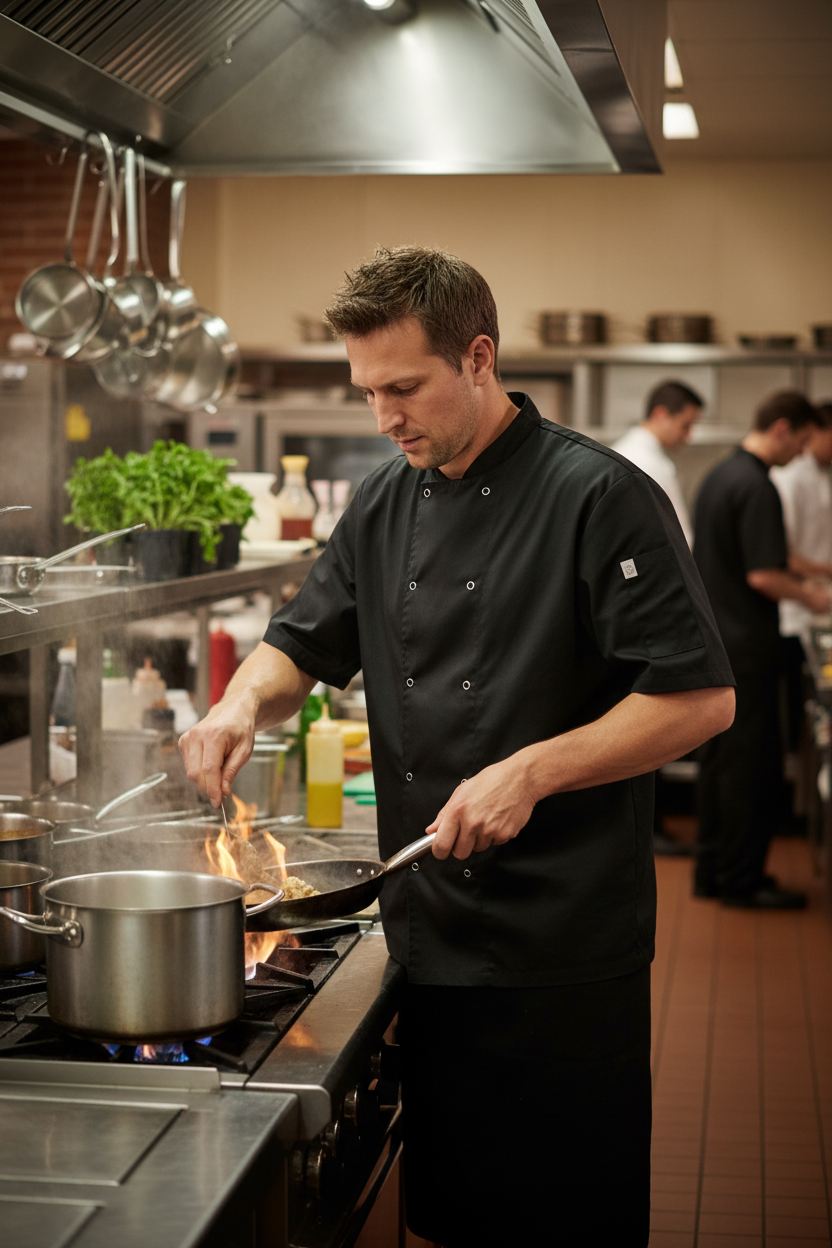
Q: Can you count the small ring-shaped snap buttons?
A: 10